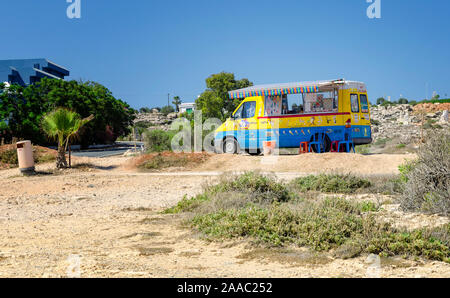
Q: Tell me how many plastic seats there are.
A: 4